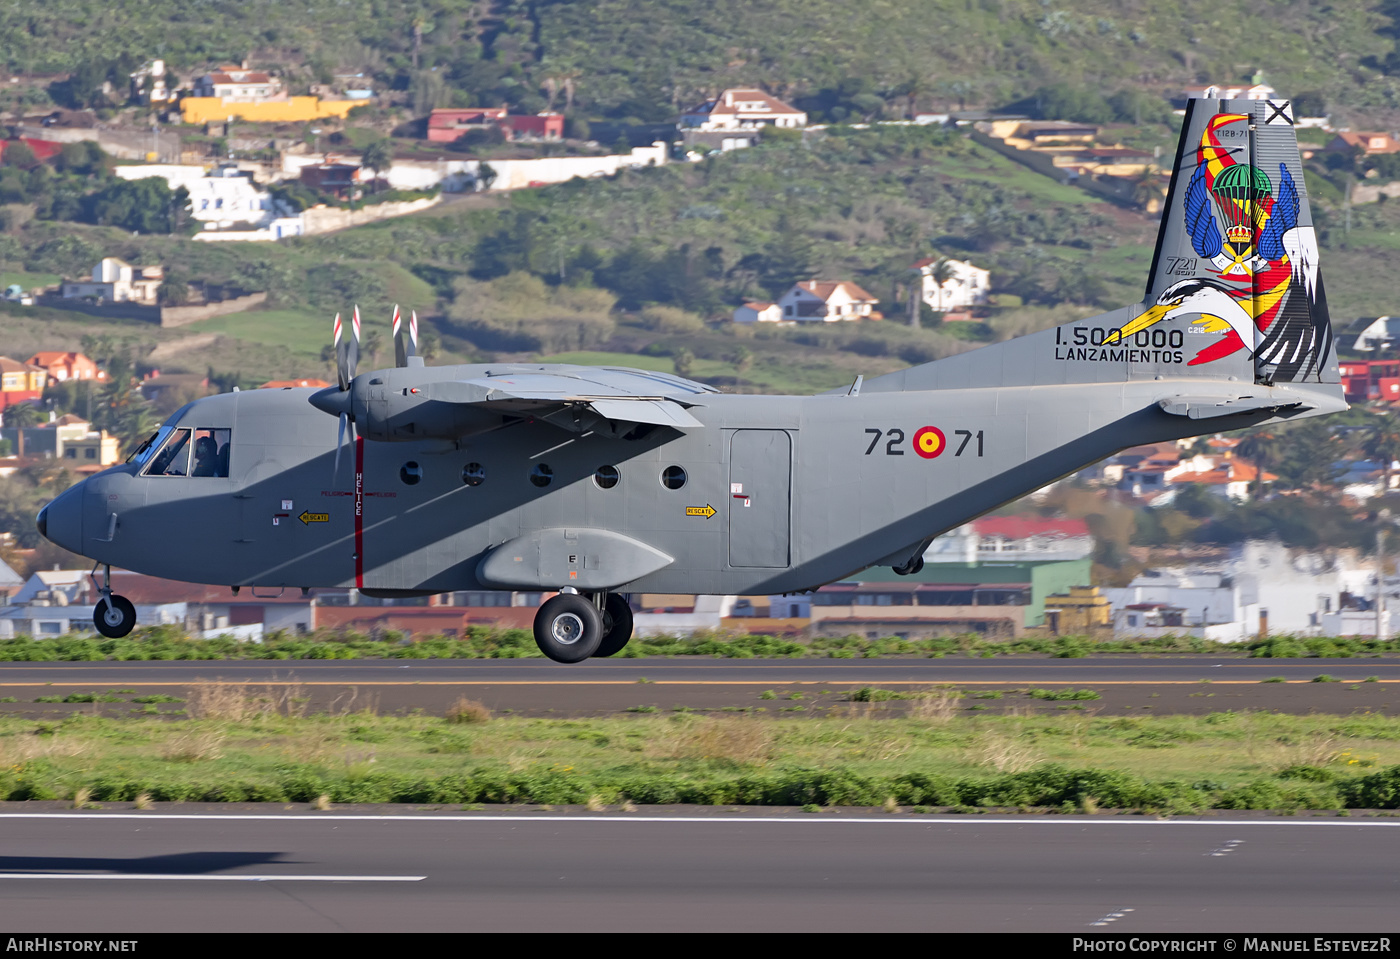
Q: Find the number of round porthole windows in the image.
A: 5